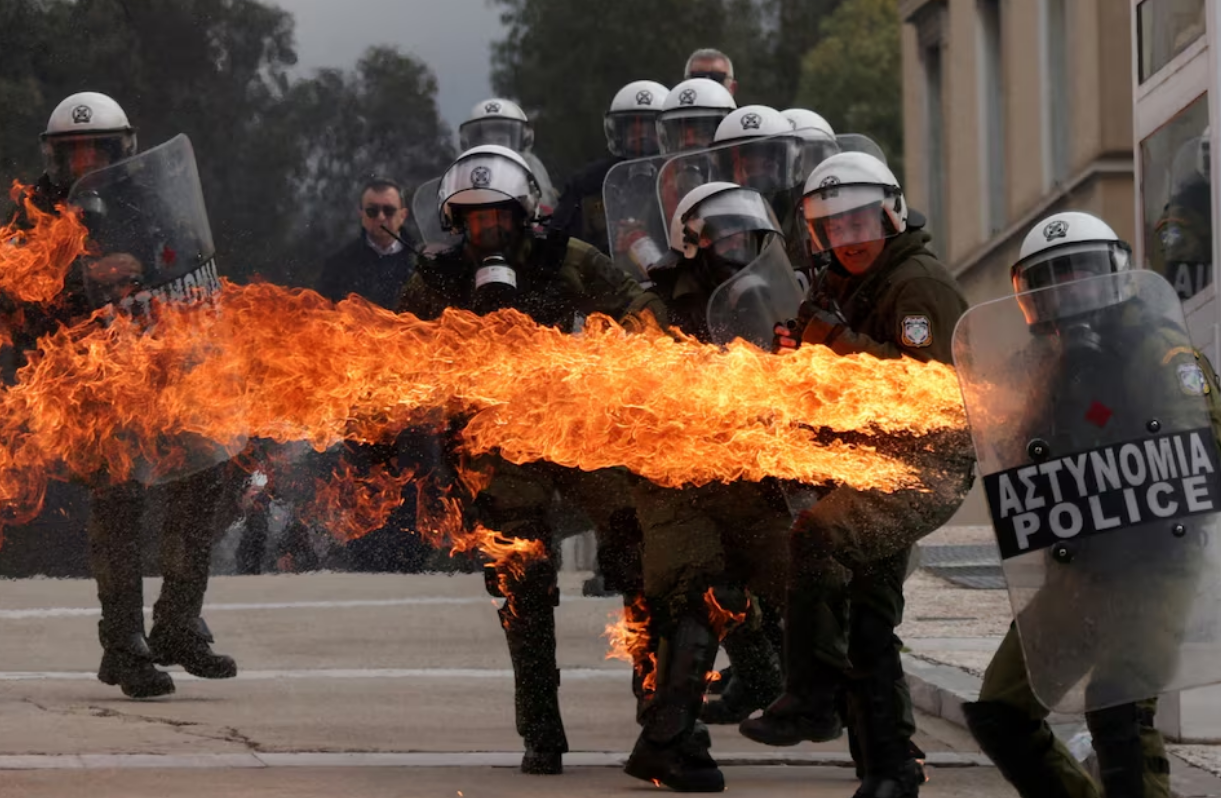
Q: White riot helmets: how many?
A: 10